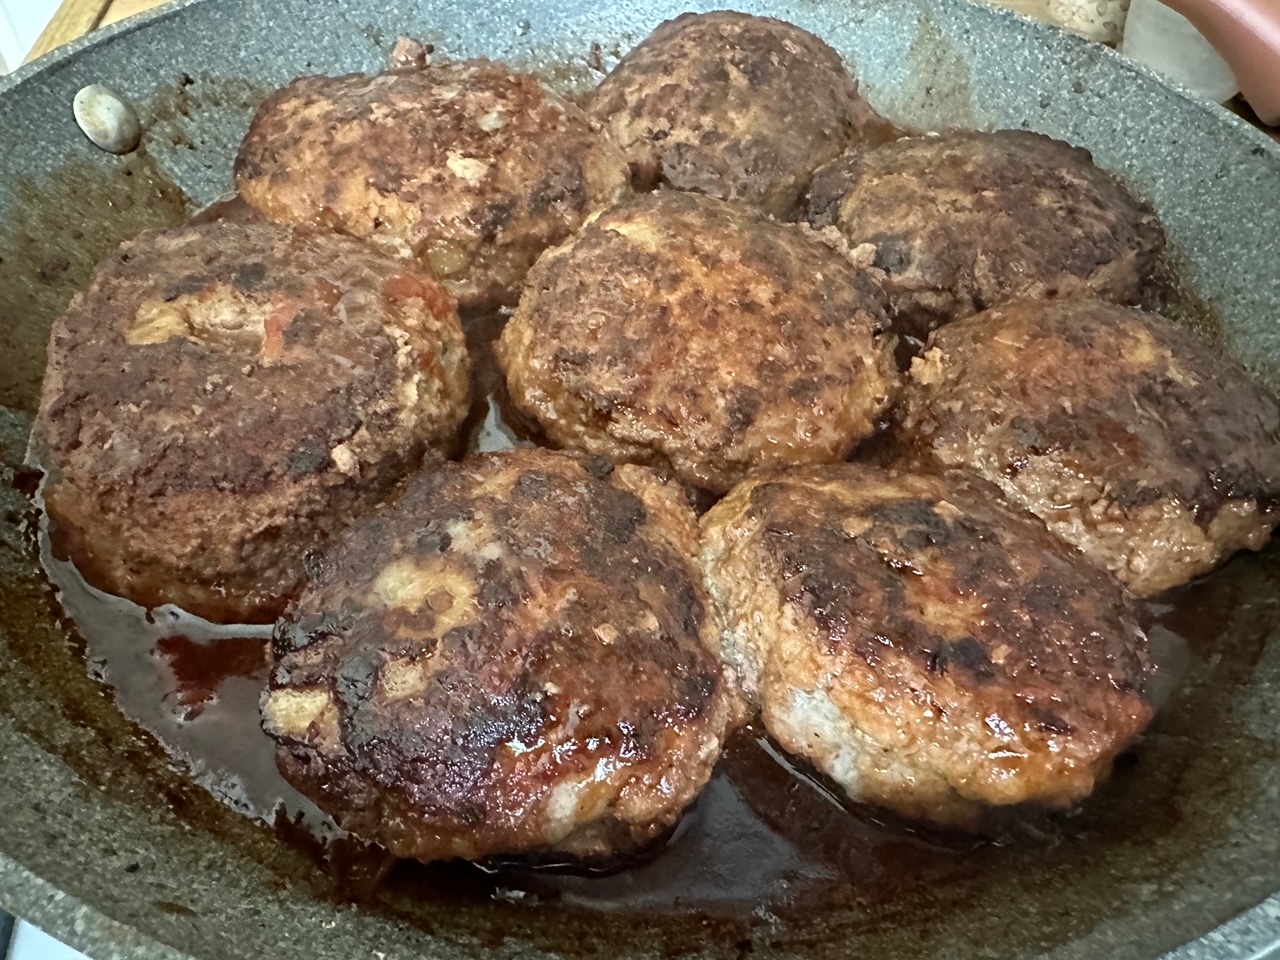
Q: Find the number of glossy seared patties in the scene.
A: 8